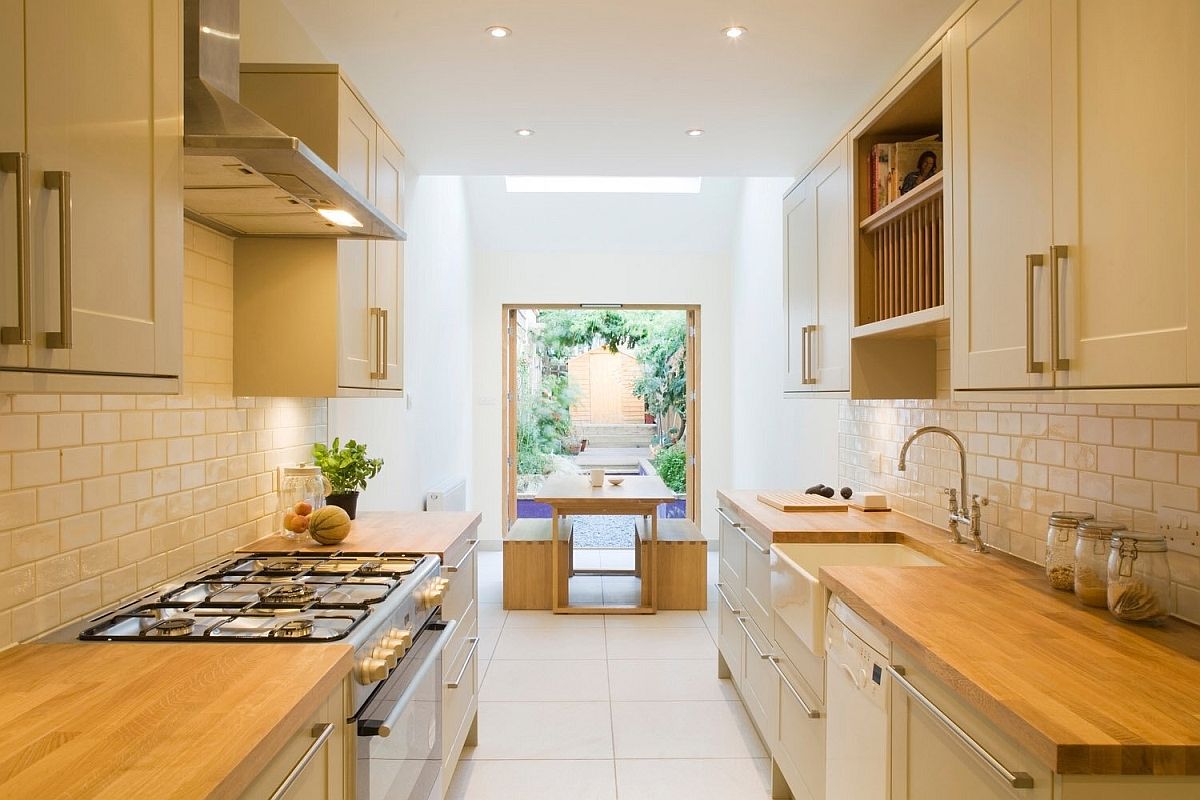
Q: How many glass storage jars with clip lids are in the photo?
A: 3